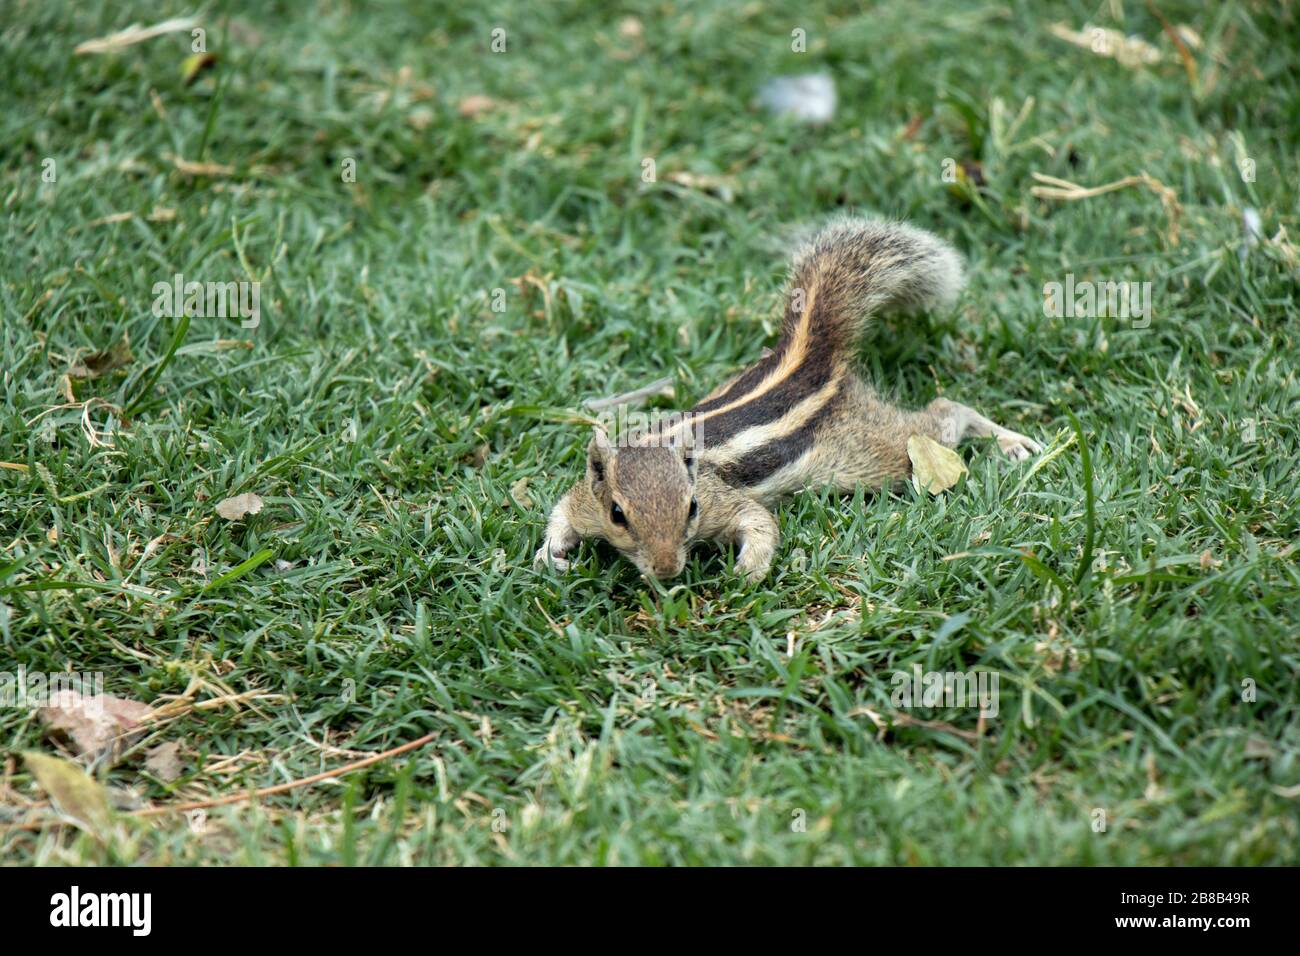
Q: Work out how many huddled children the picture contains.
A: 0